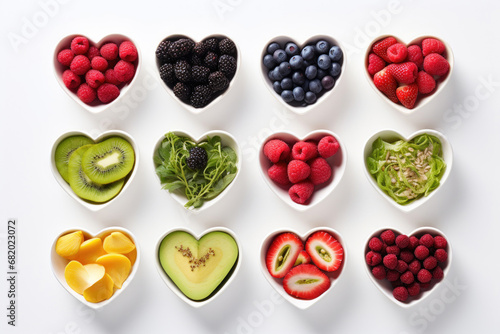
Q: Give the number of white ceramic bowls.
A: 12